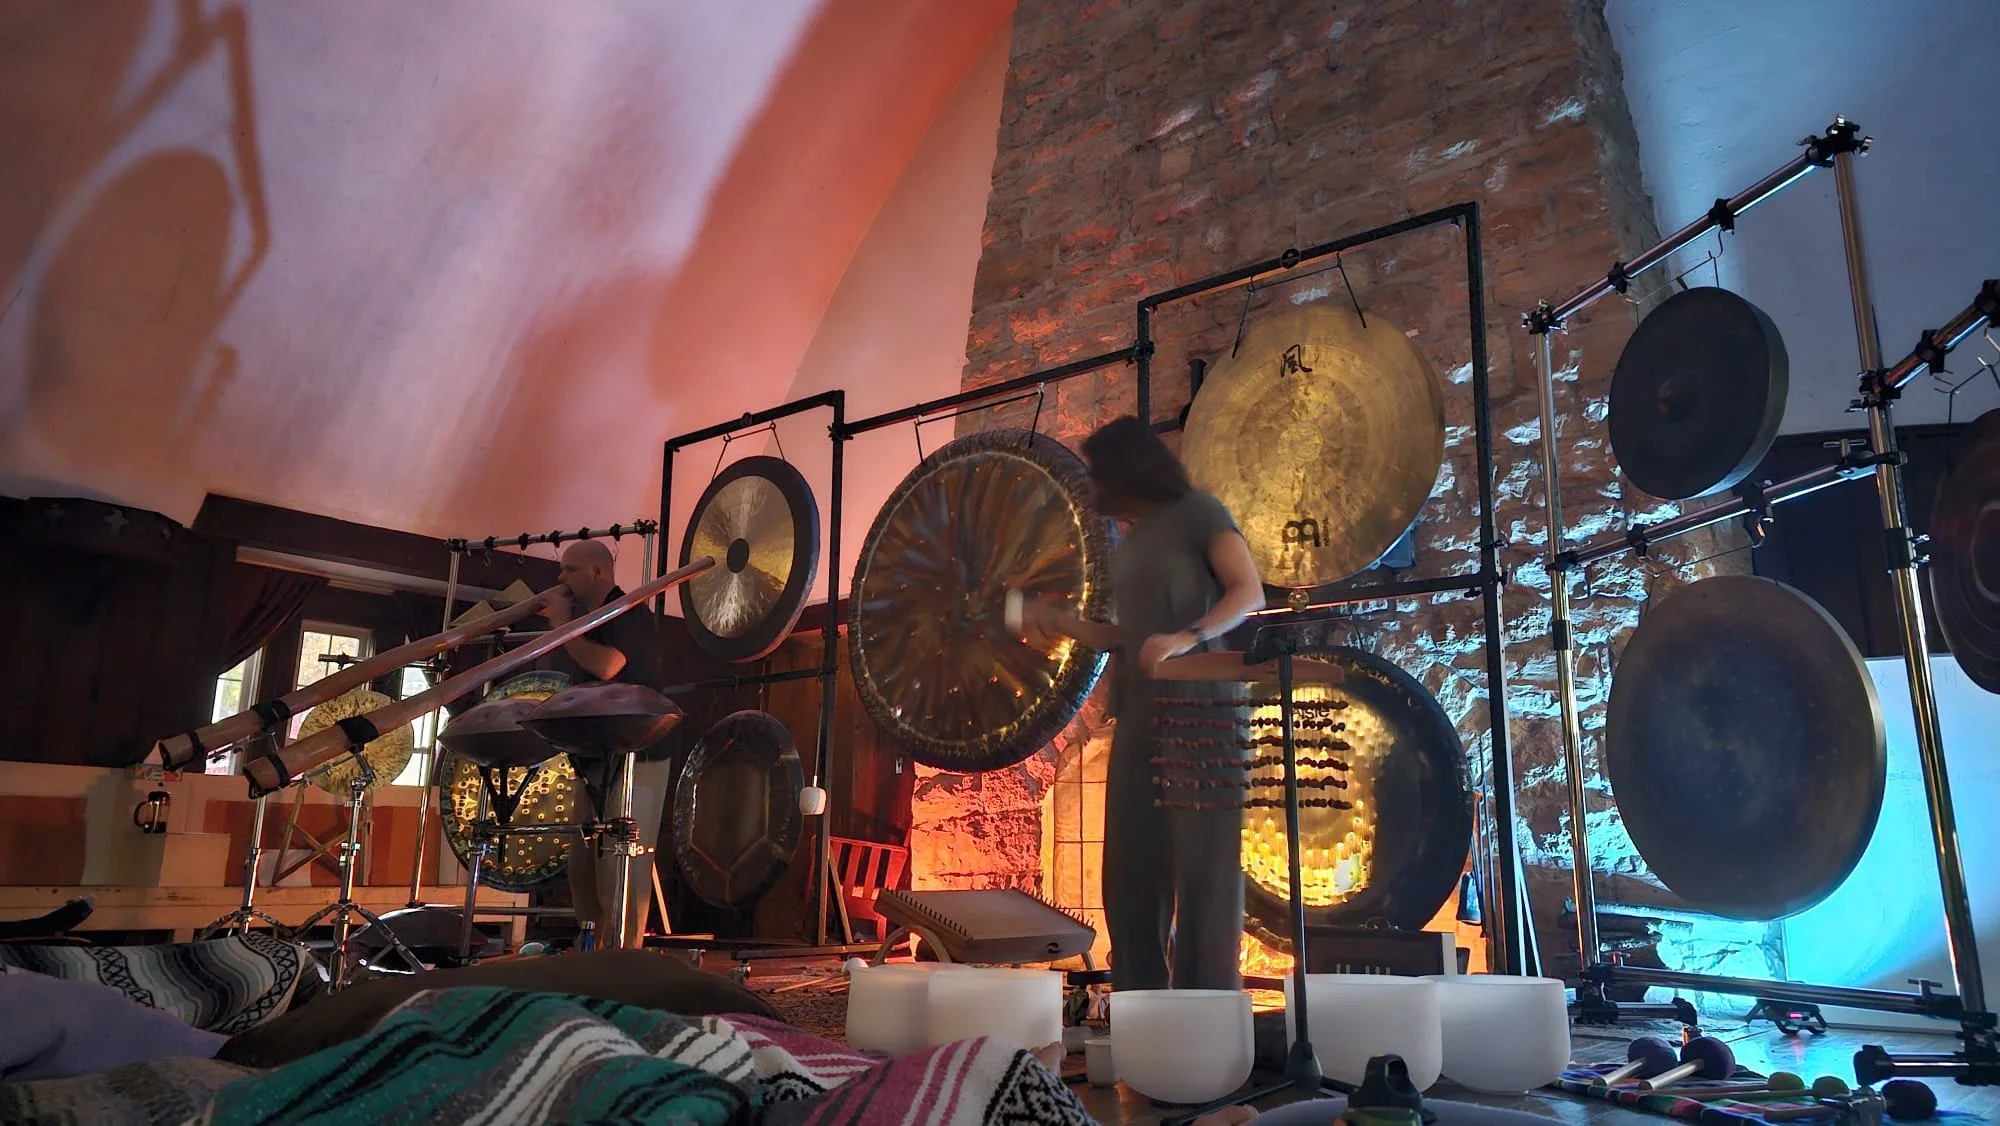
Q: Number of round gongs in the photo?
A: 10